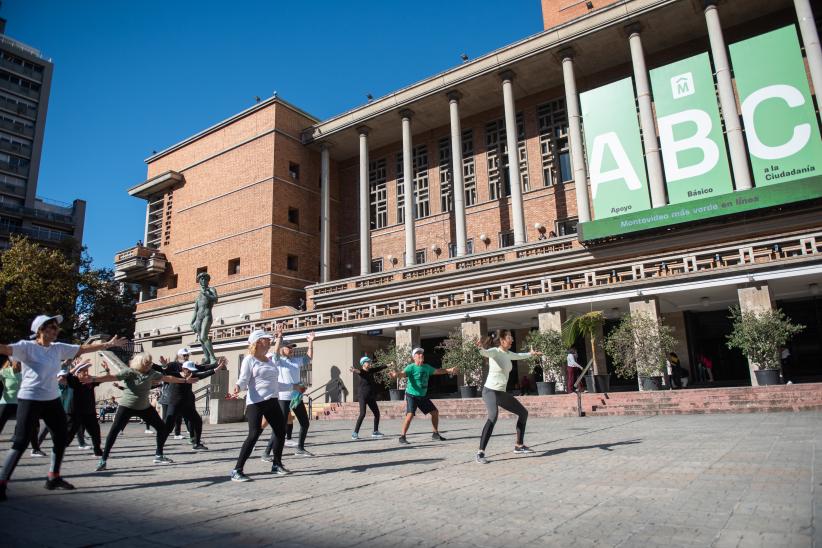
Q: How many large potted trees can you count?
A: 6